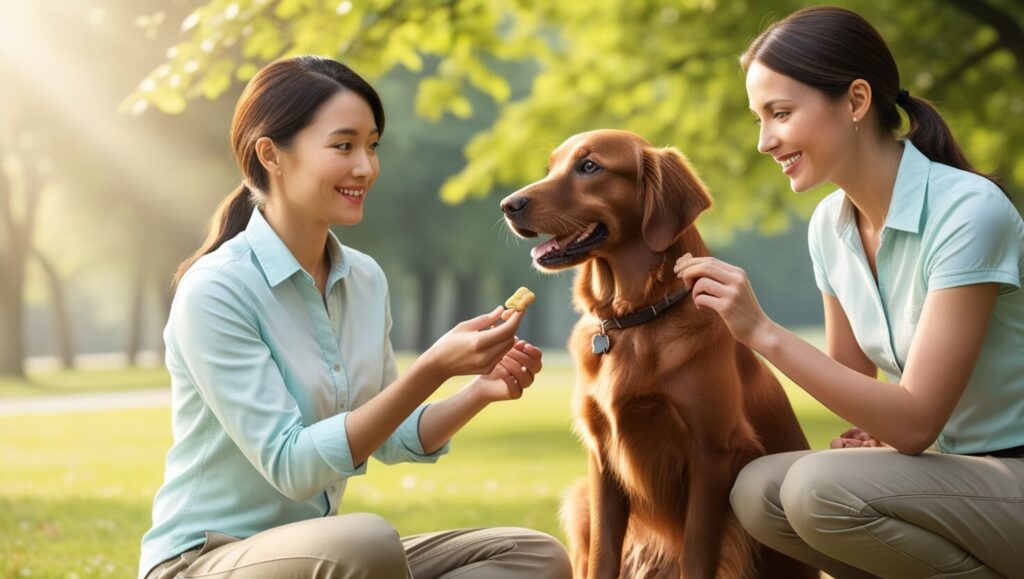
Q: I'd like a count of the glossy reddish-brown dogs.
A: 1